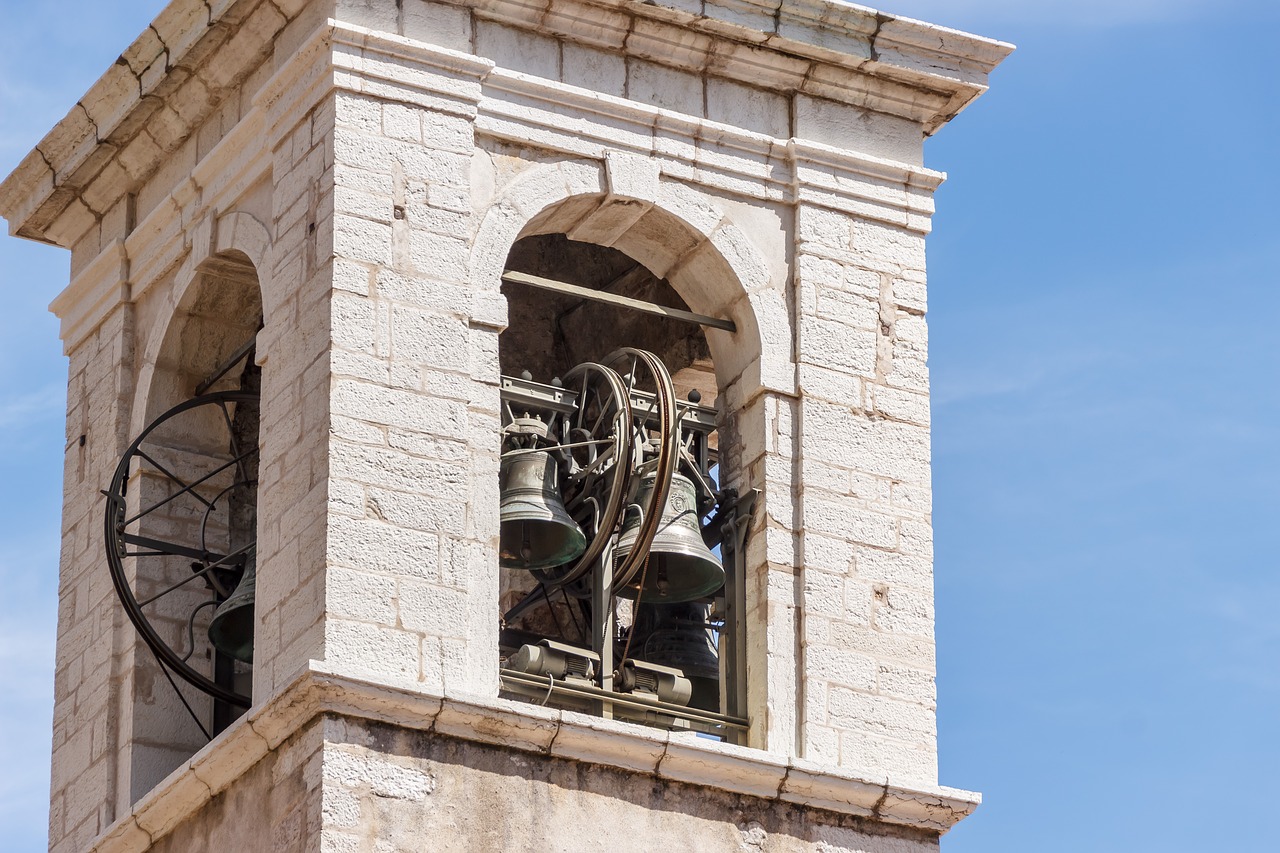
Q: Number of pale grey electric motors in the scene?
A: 2